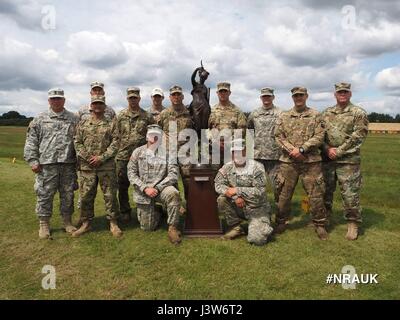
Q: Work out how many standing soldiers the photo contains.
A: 10